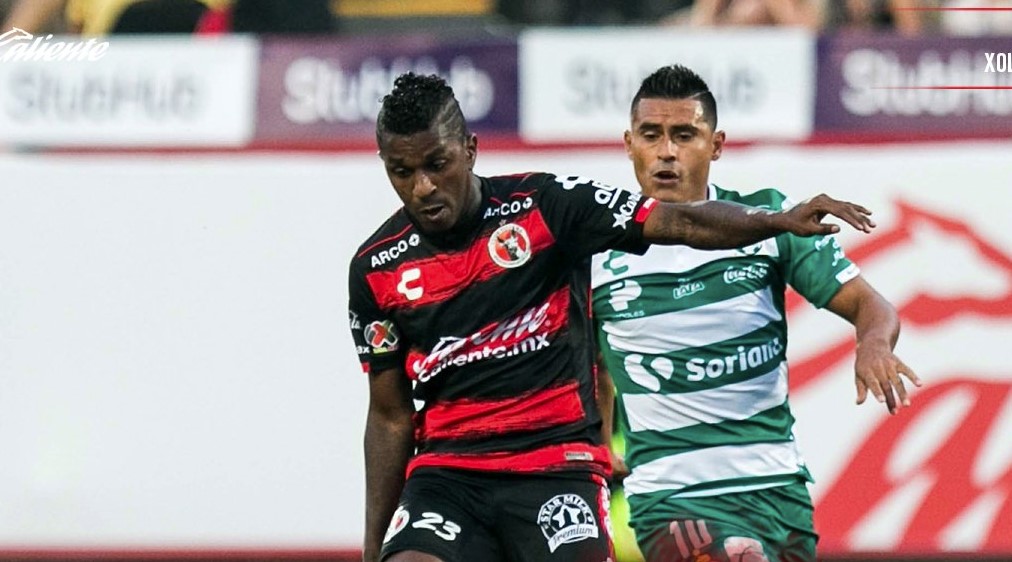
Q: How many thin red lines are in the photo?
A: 2